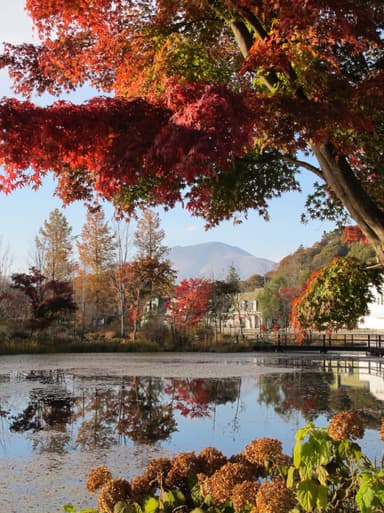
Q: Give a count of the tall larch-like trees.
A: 3